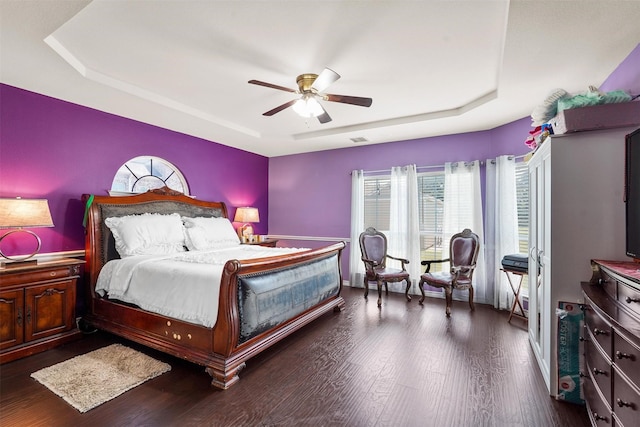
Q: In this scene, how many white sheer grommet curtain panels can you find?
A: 4